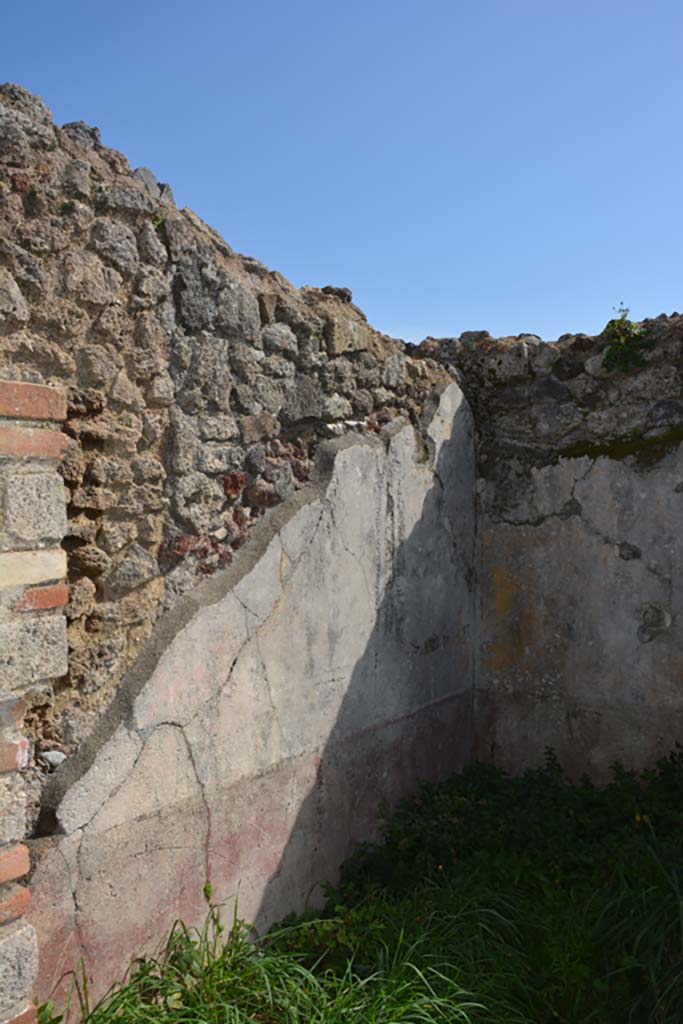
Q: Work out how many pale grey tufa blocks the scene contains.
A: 4